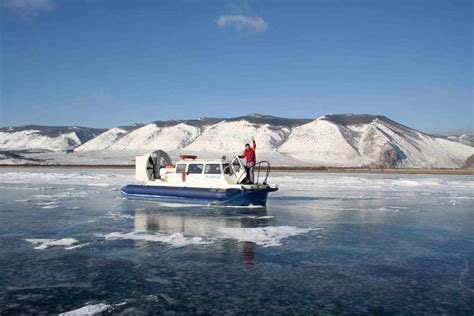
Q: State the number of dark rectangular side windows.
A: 3